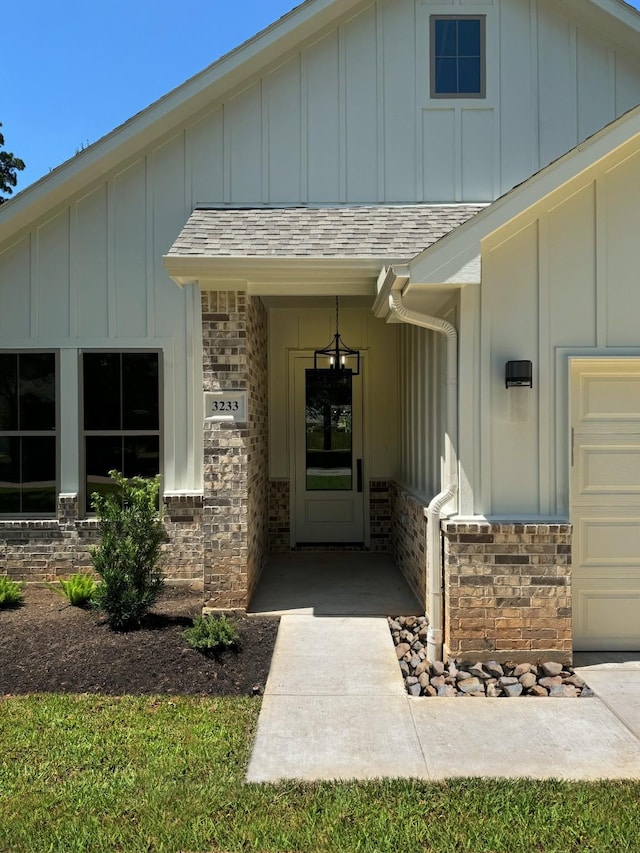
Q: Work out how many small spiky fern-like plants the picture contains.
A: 2